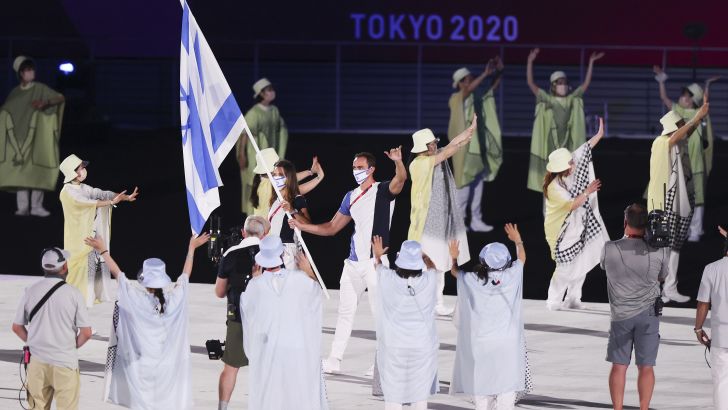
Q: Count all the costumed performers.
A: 14